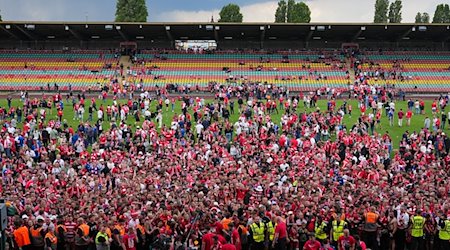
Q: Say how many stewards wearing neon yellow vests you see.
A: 7